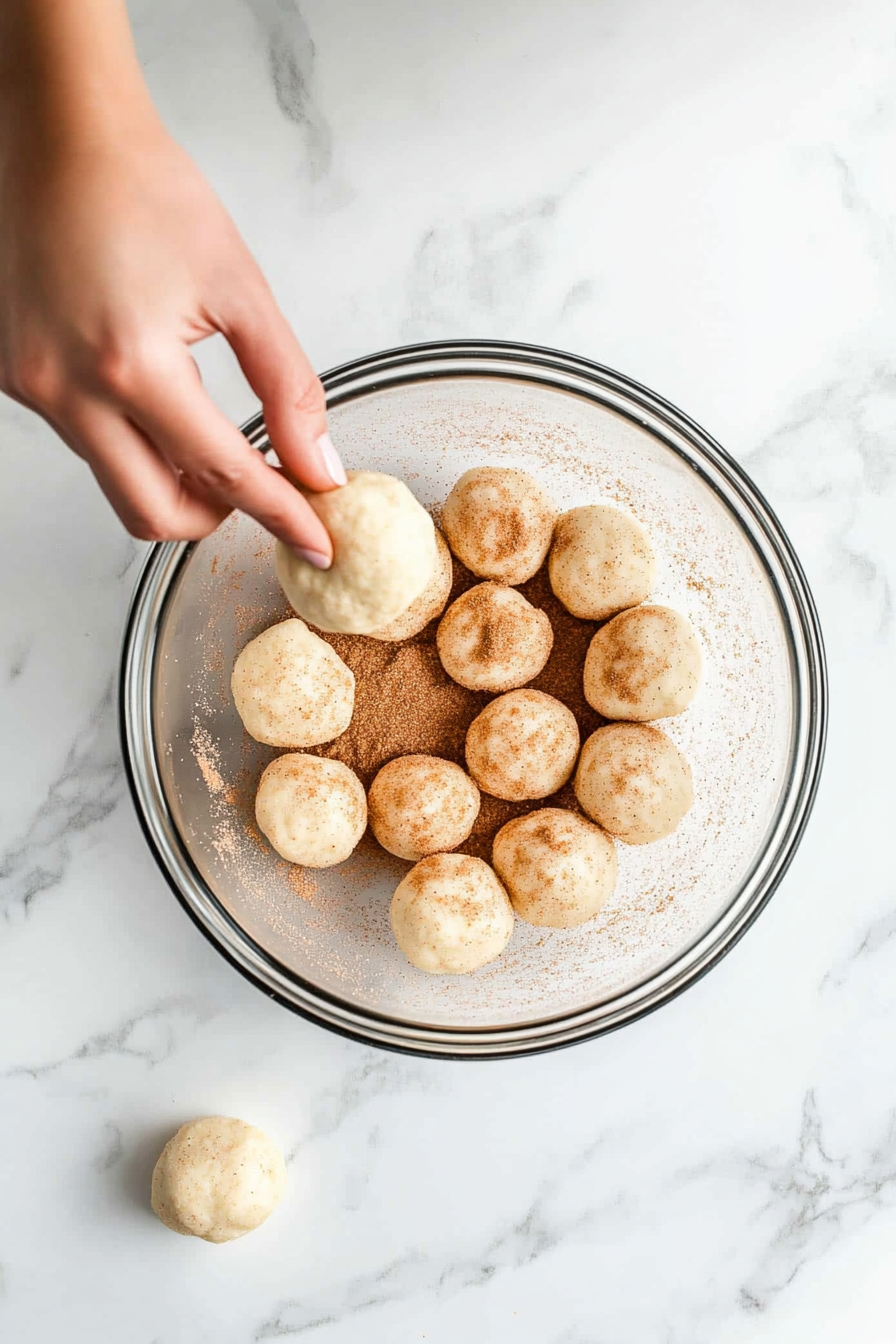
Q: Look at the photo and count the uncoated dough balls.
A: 2